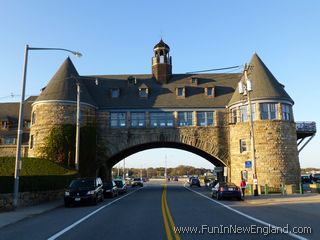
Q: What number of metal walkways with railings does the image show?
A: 1